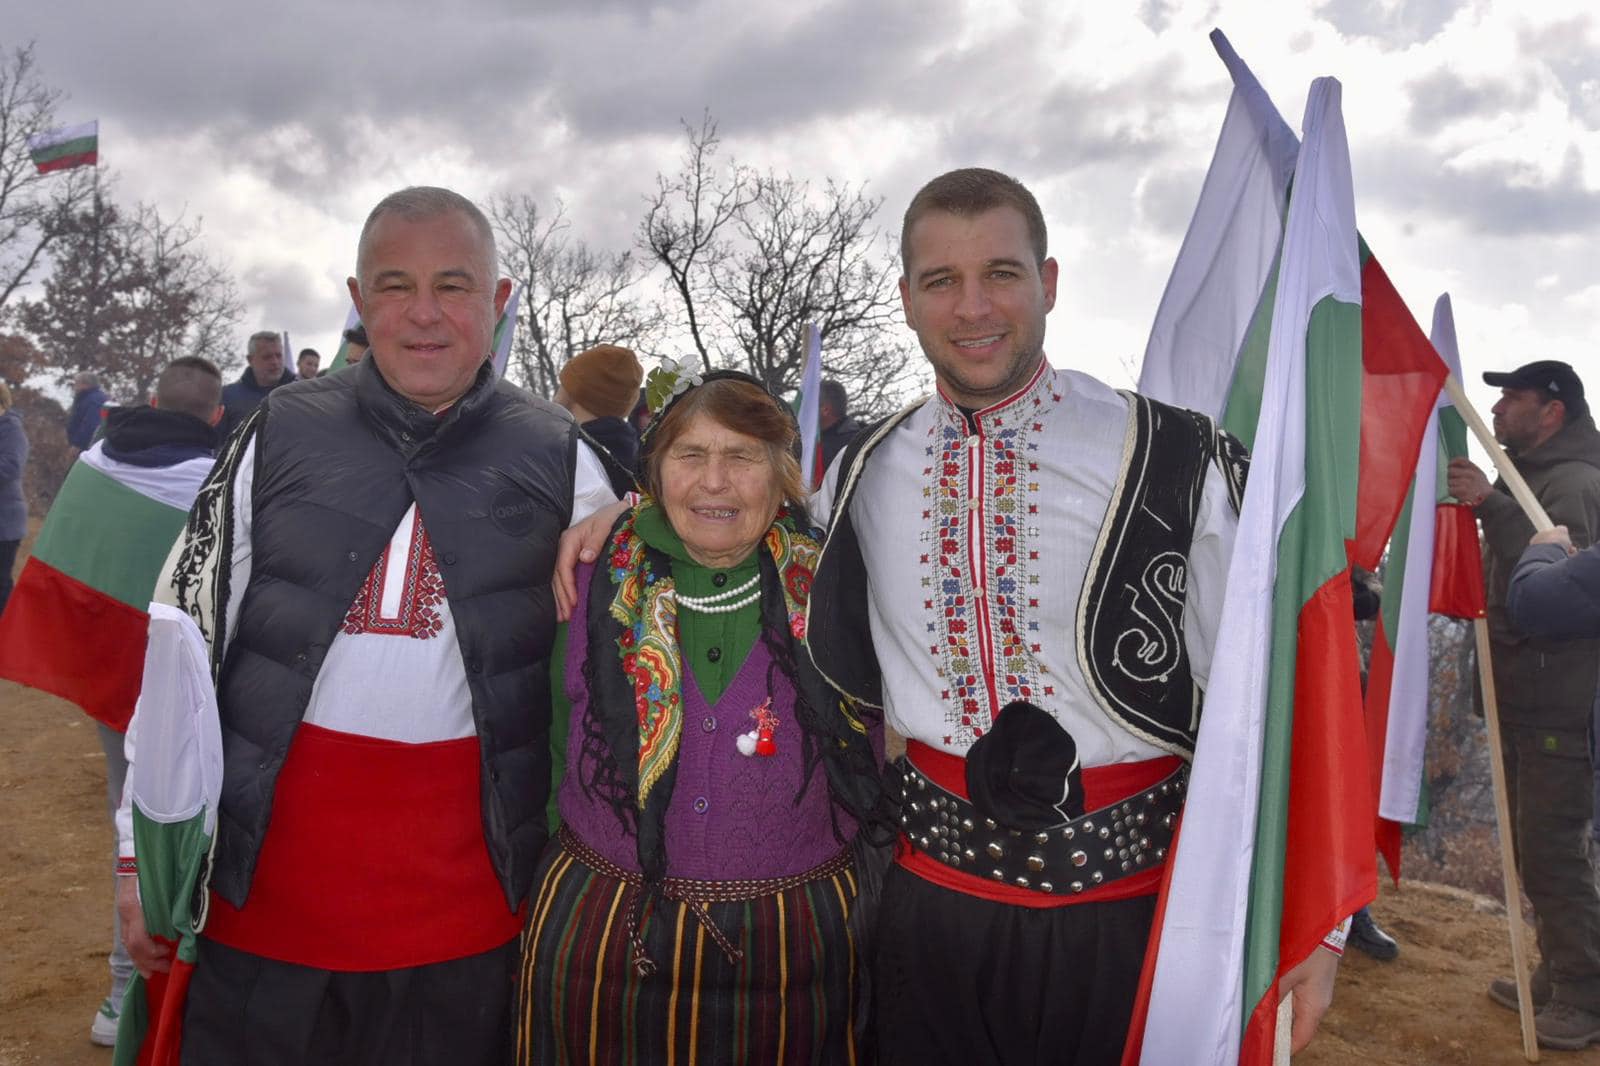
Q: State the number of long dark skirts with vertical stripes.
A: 1